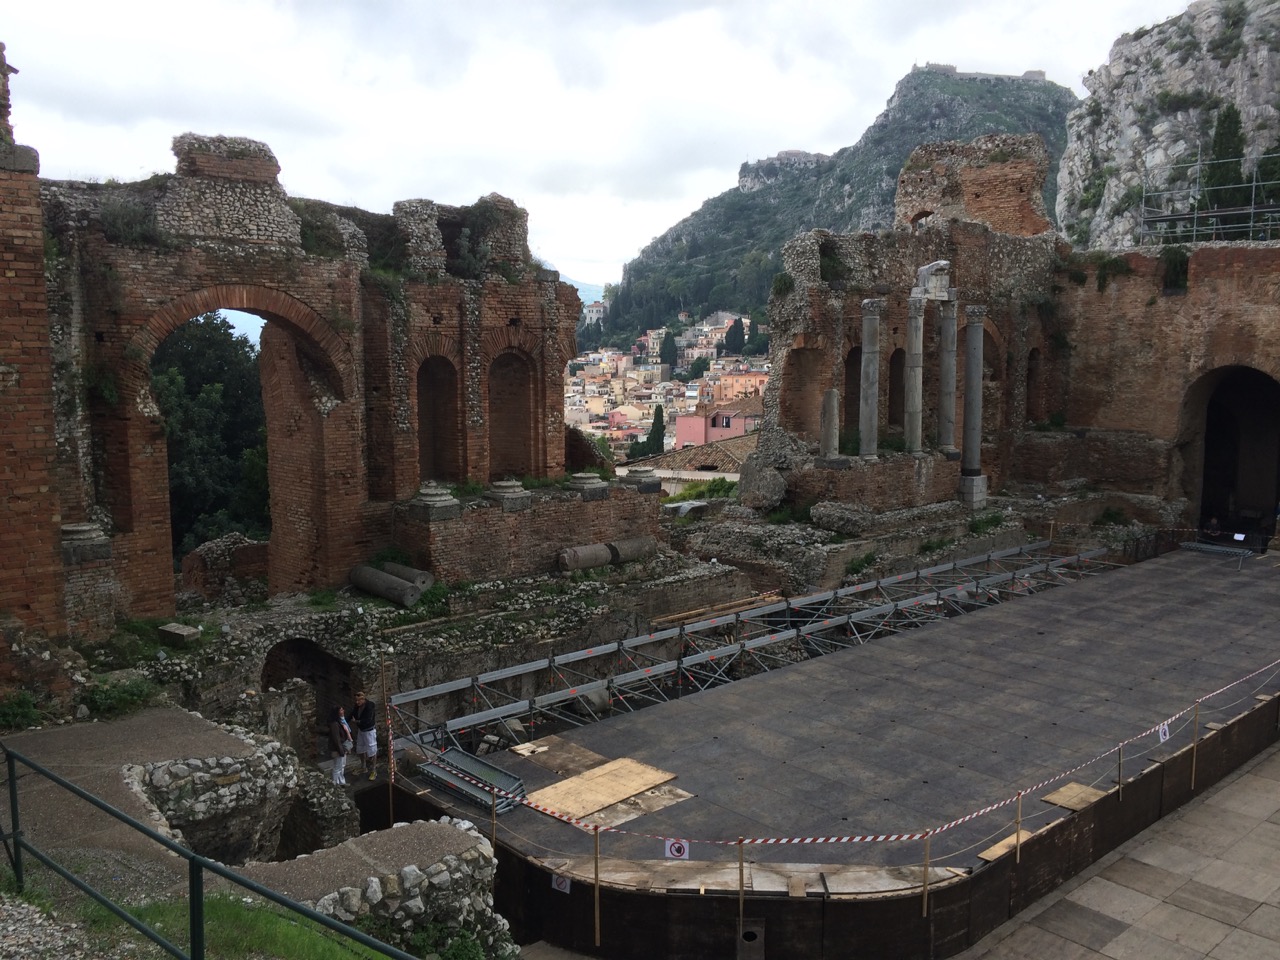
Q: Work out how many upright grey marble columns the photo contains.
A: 5